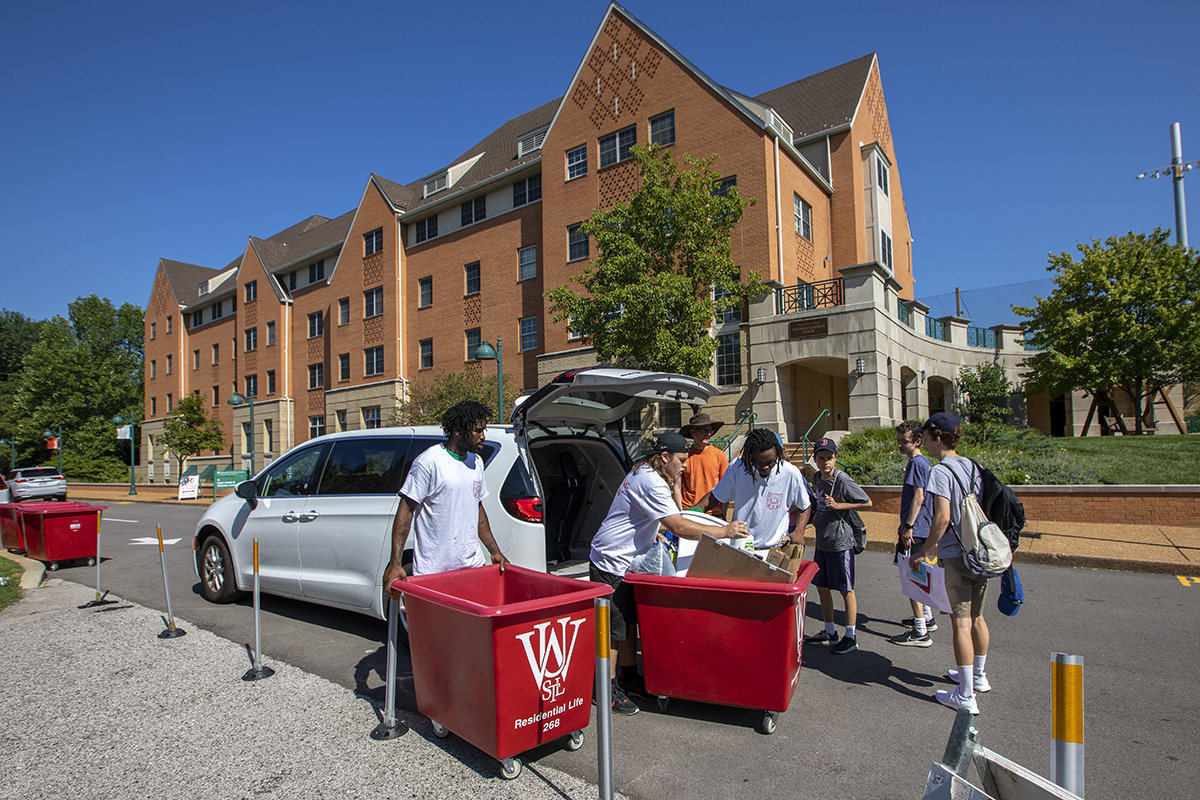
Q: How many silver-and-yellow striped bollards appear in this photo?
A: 6